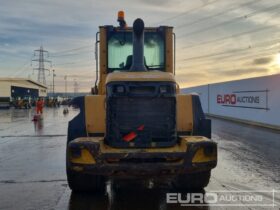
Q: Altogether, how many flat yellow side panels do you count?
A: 2